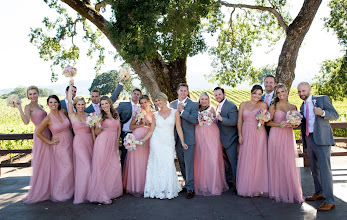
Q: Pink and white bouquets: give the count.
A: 9